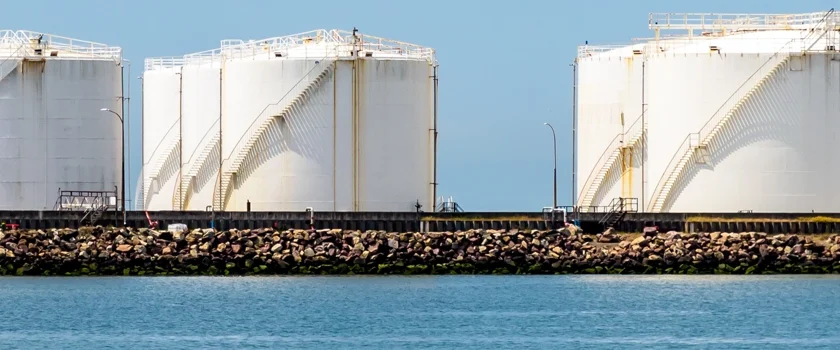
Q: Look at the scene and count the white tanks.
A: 6